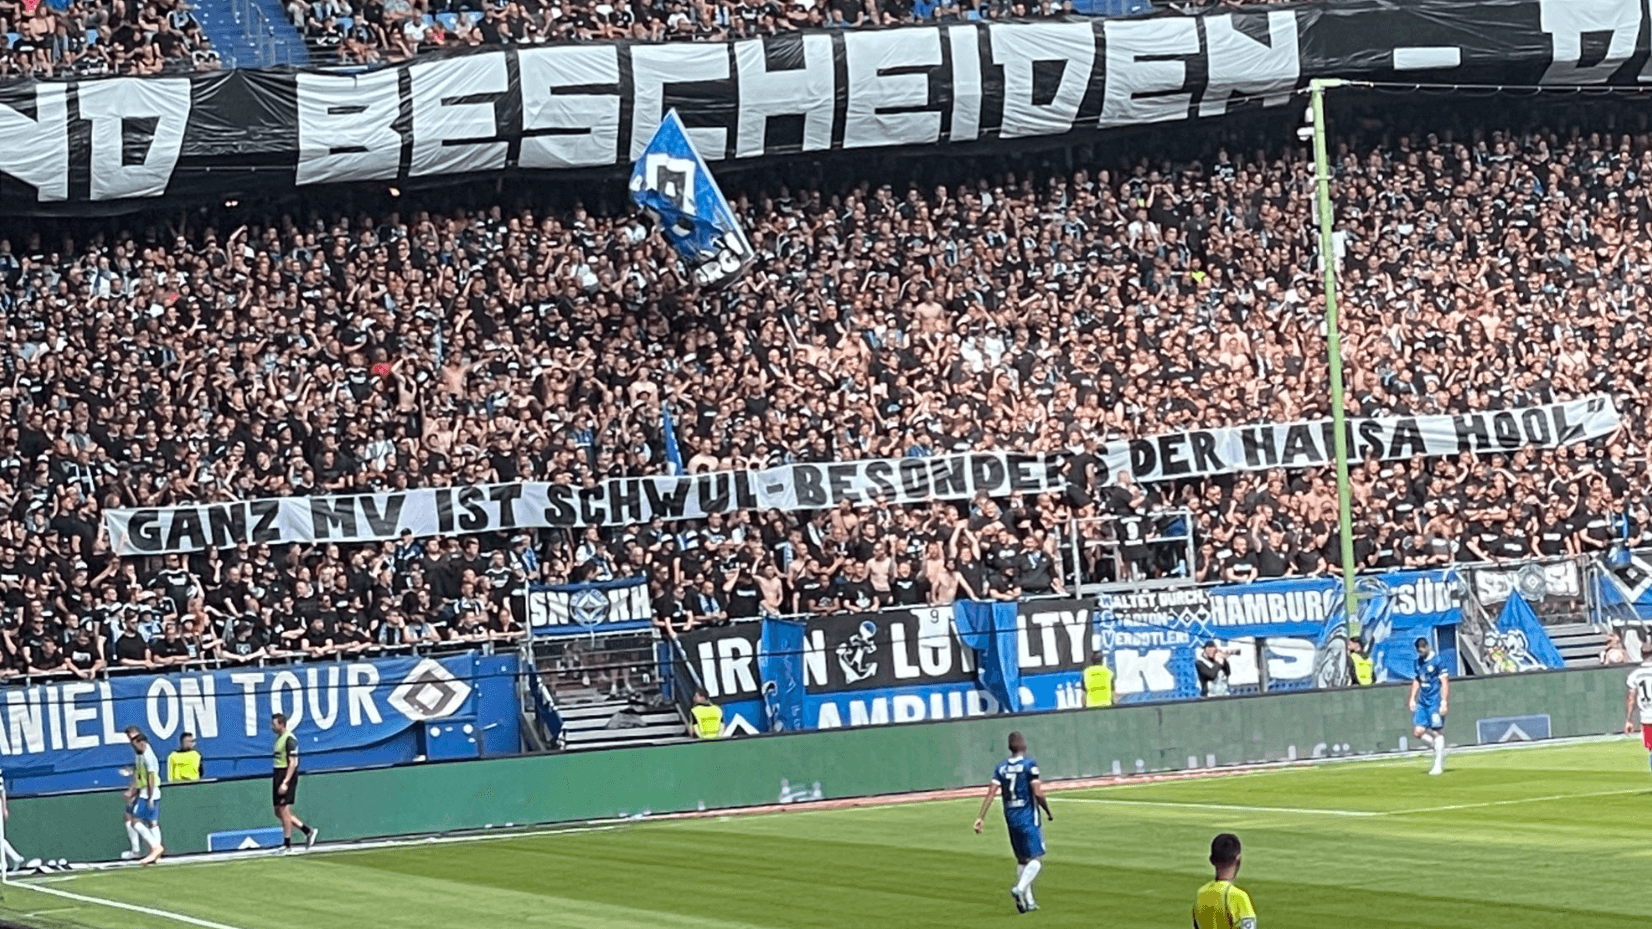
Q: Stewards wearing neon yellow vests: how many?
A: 4